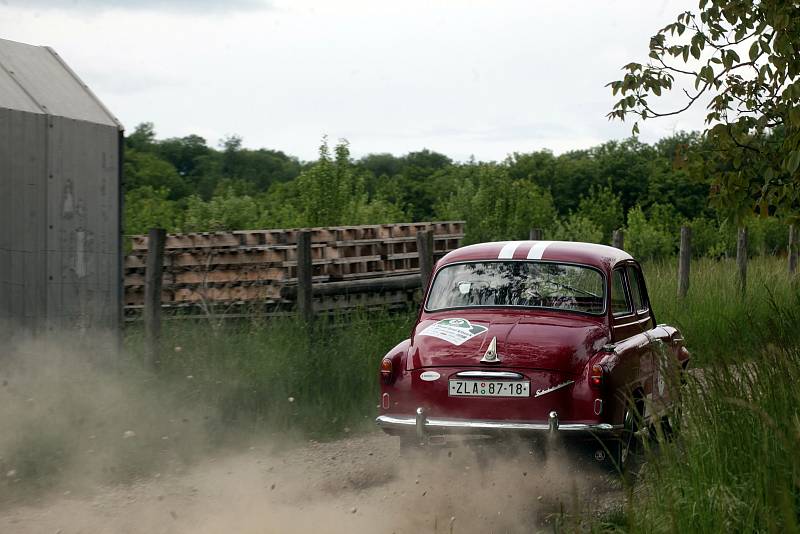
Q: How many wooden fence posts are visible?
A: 8